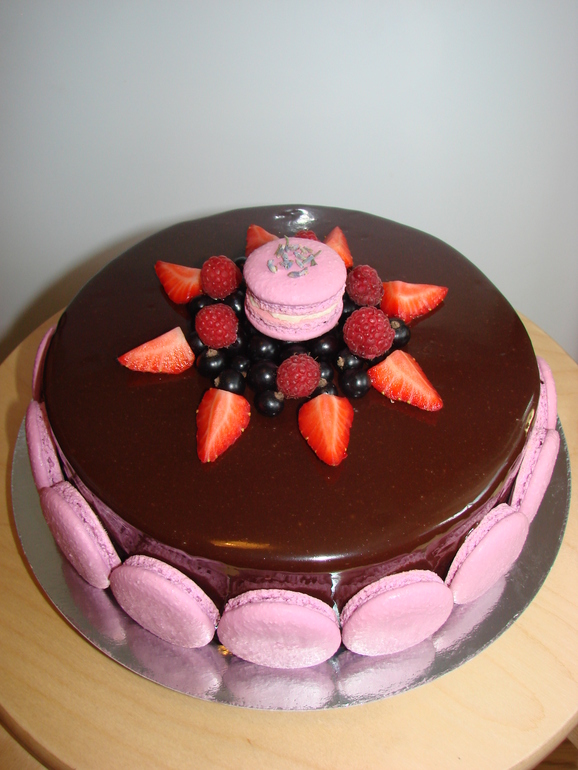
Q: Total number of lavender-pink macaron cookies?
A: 10